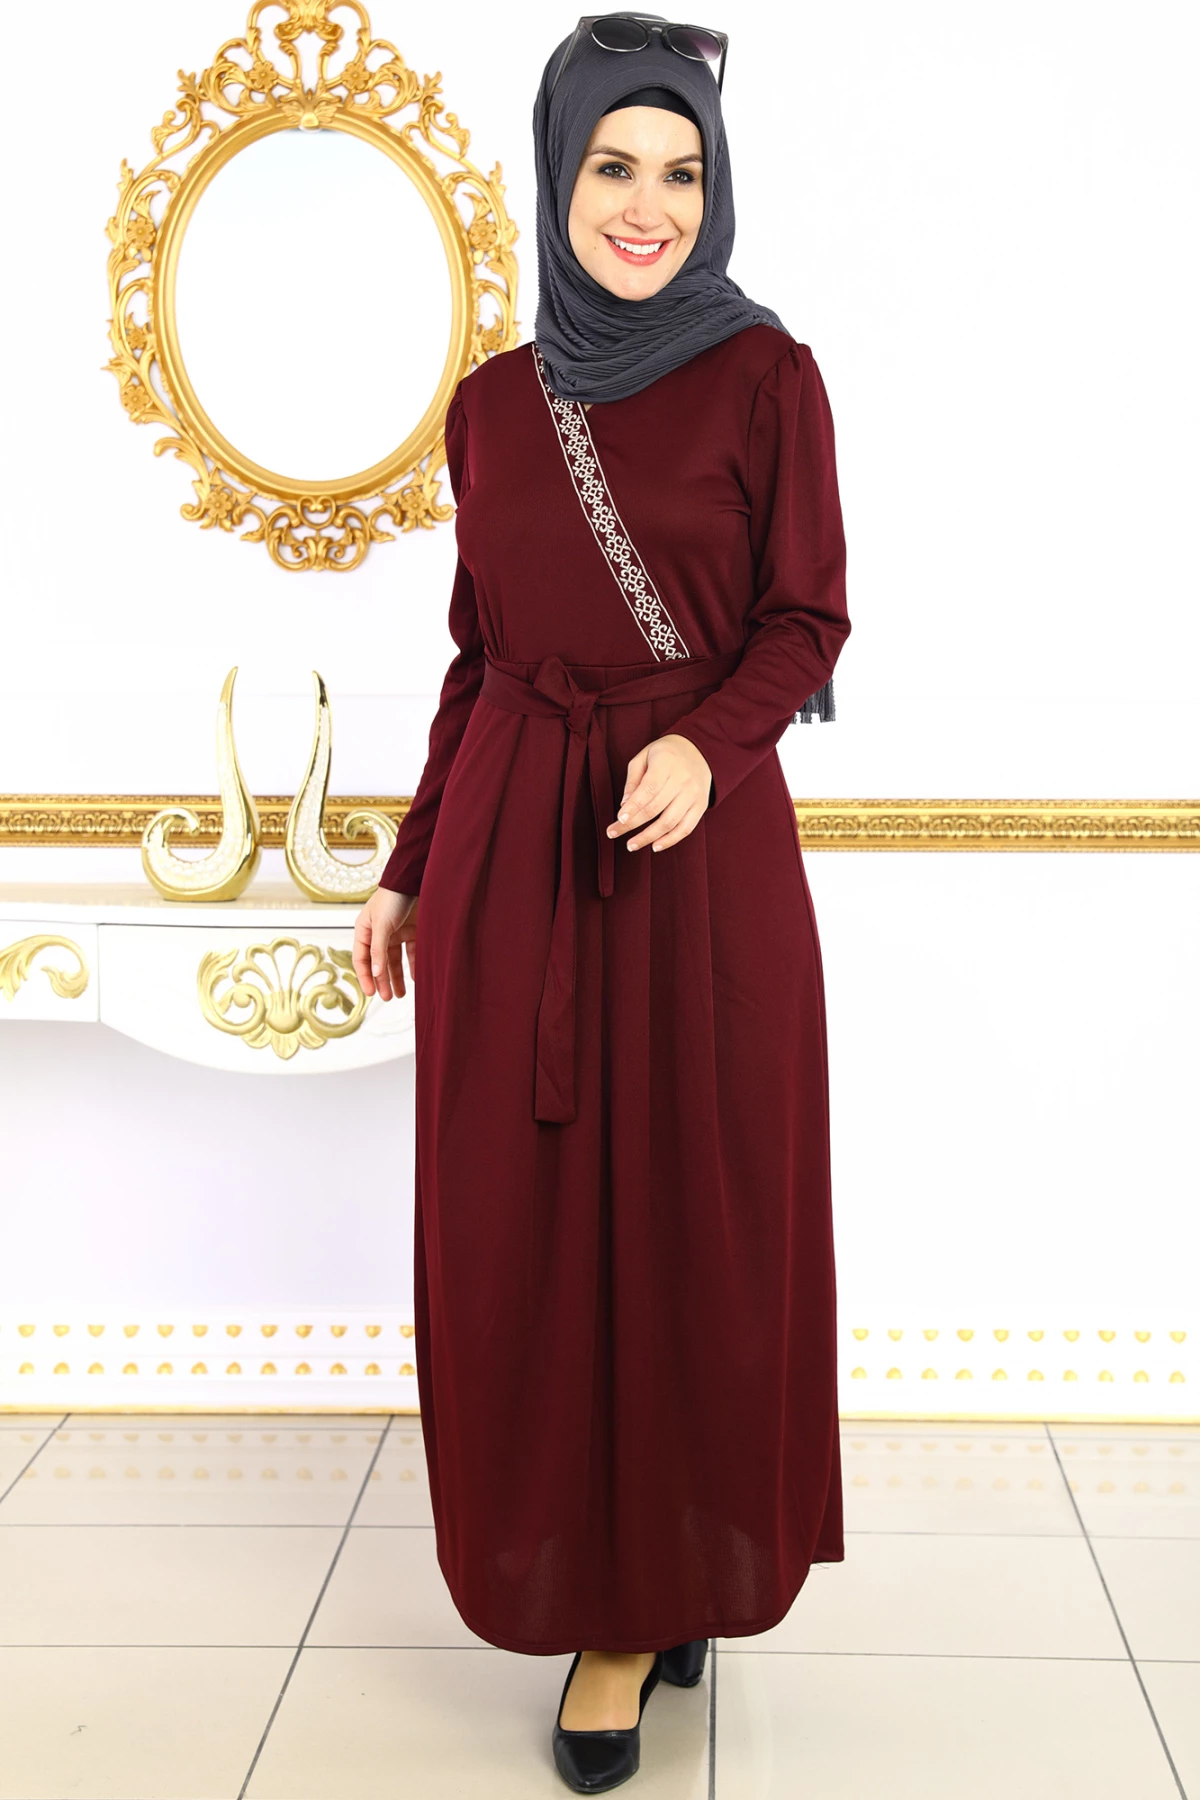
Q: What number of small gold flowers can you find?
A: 9